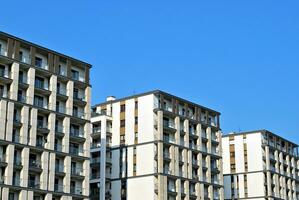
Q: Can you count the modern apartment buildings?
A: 3